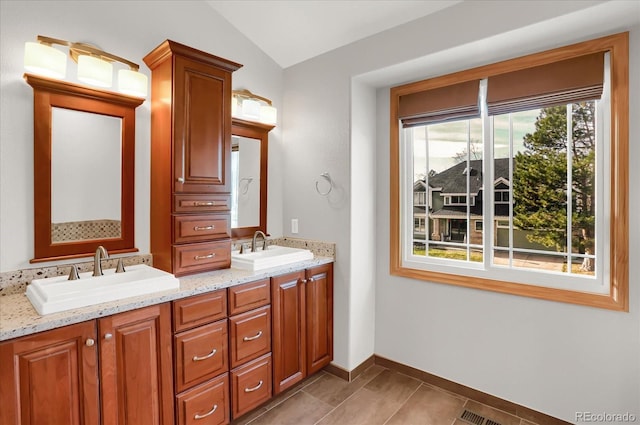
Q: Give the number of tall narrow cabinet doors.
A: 5